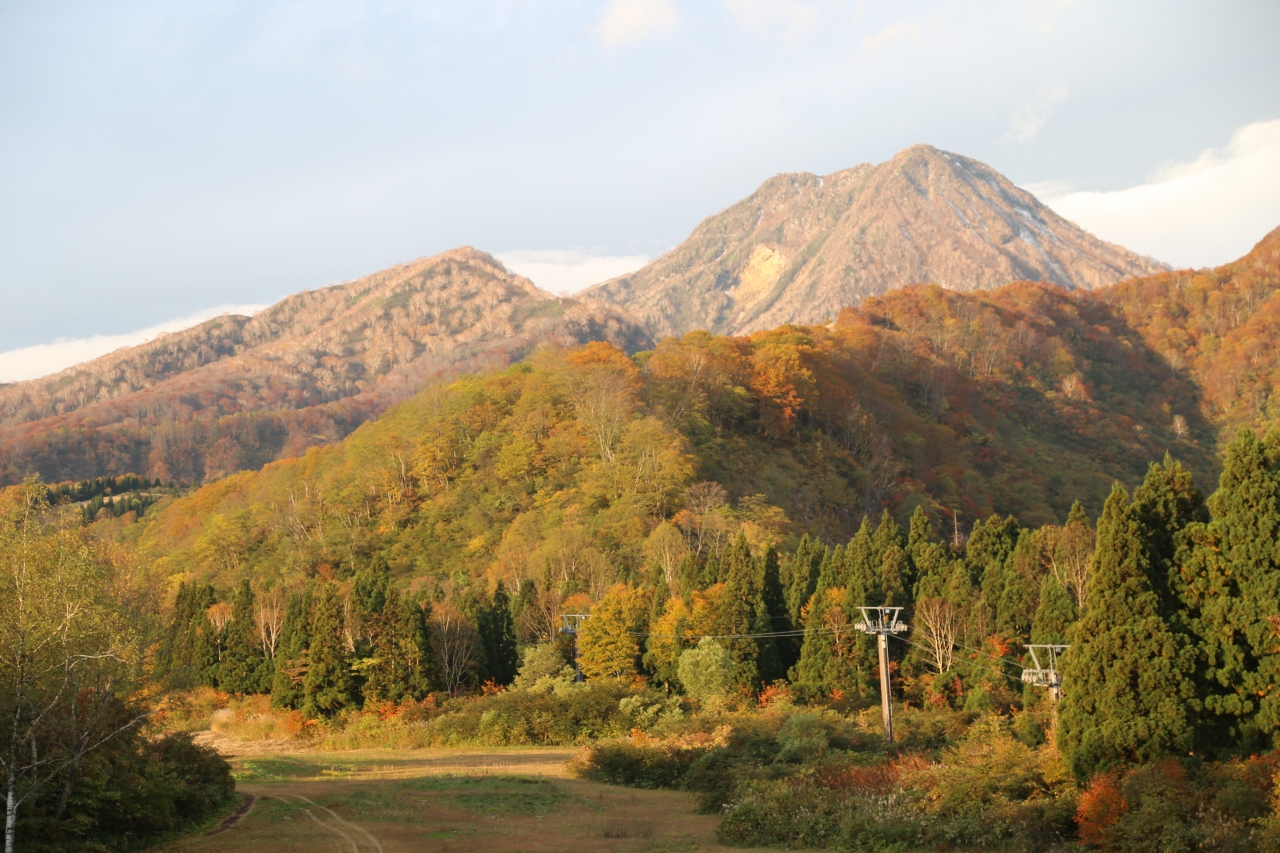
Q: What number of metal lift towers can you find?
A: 3